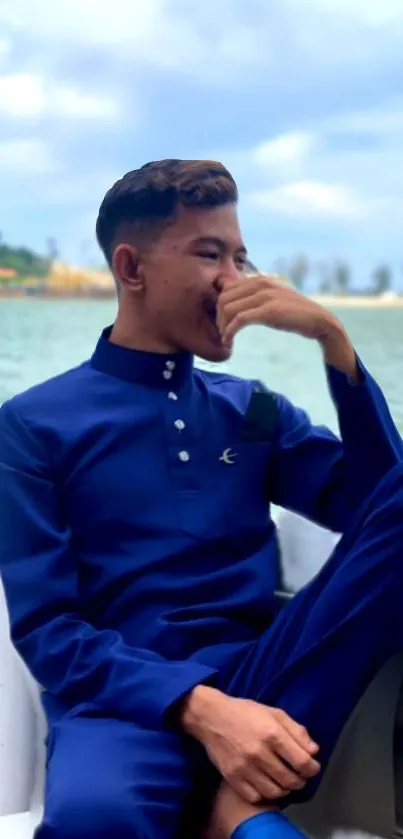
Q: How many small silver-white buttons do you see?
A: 5